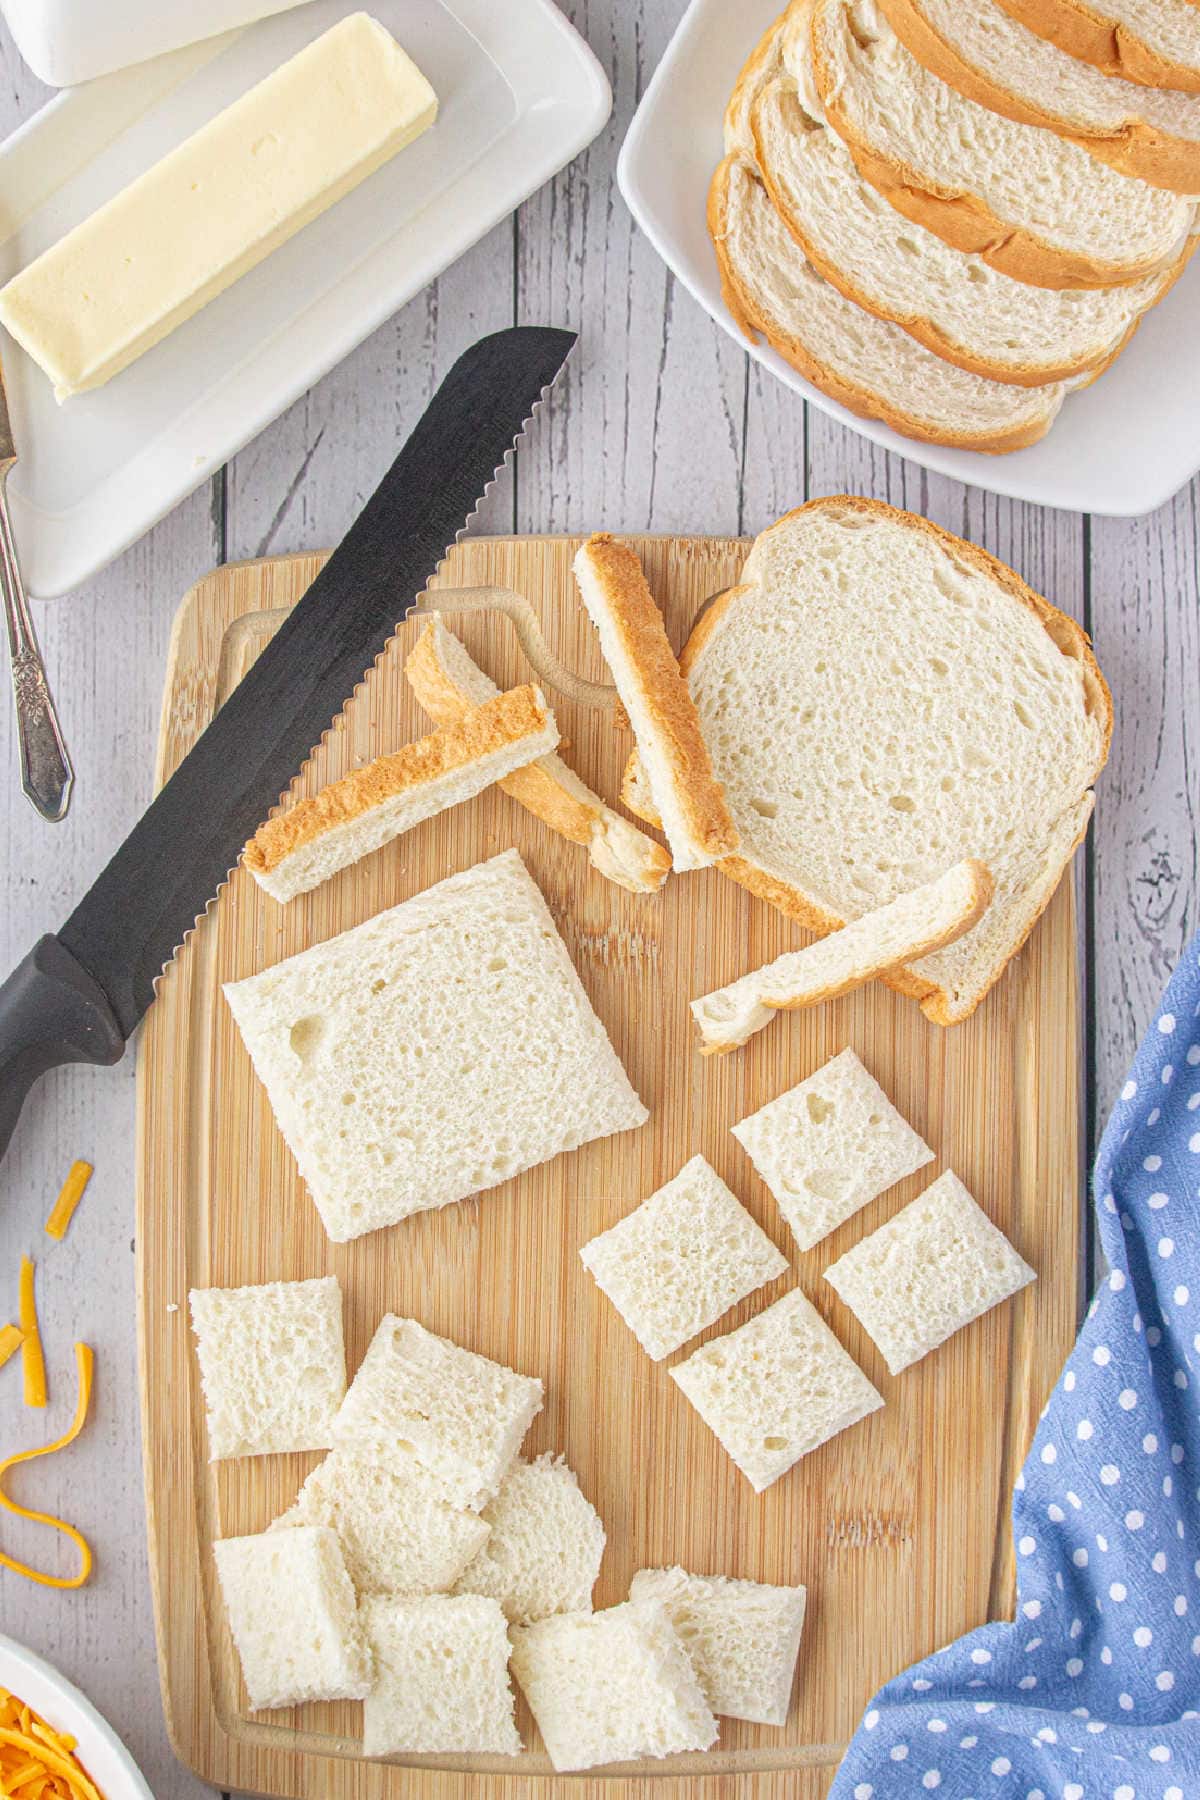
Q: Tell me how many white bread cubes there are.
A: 12